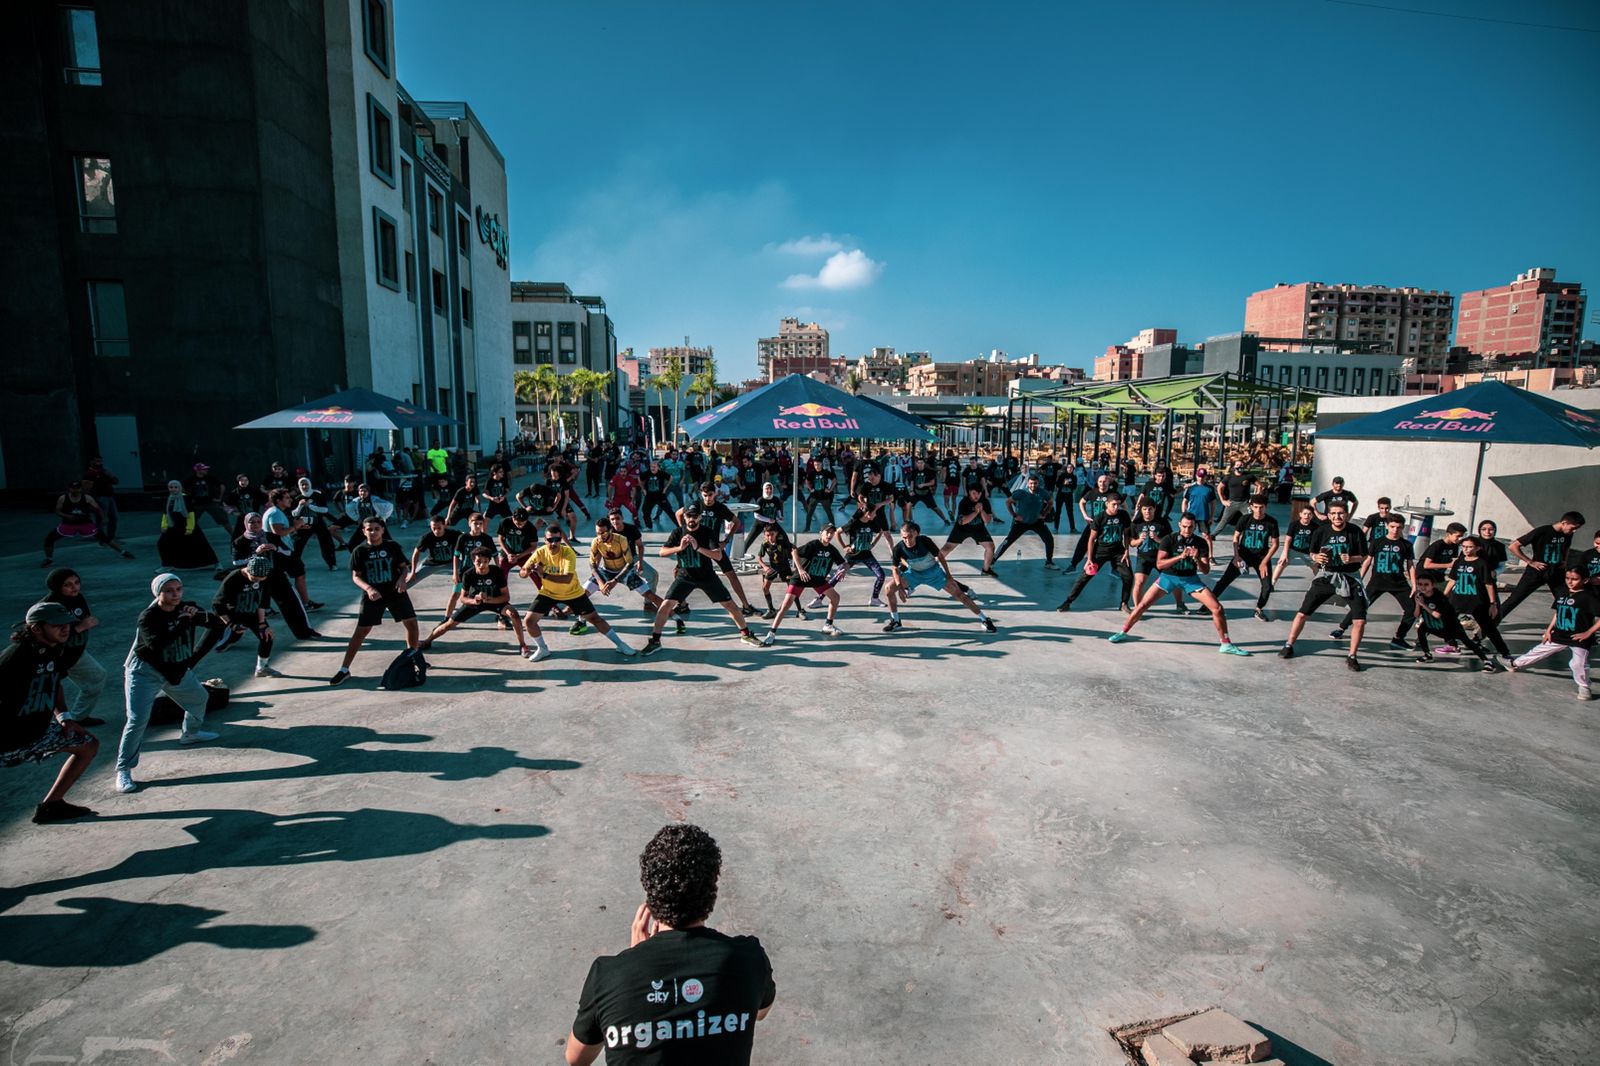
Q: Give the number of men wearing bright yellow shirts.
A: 2